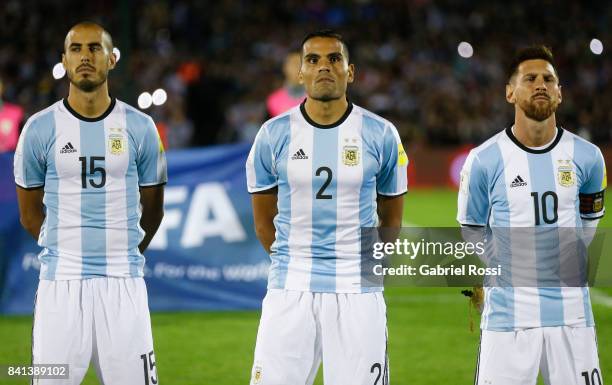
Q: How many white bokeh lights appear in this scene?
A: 6